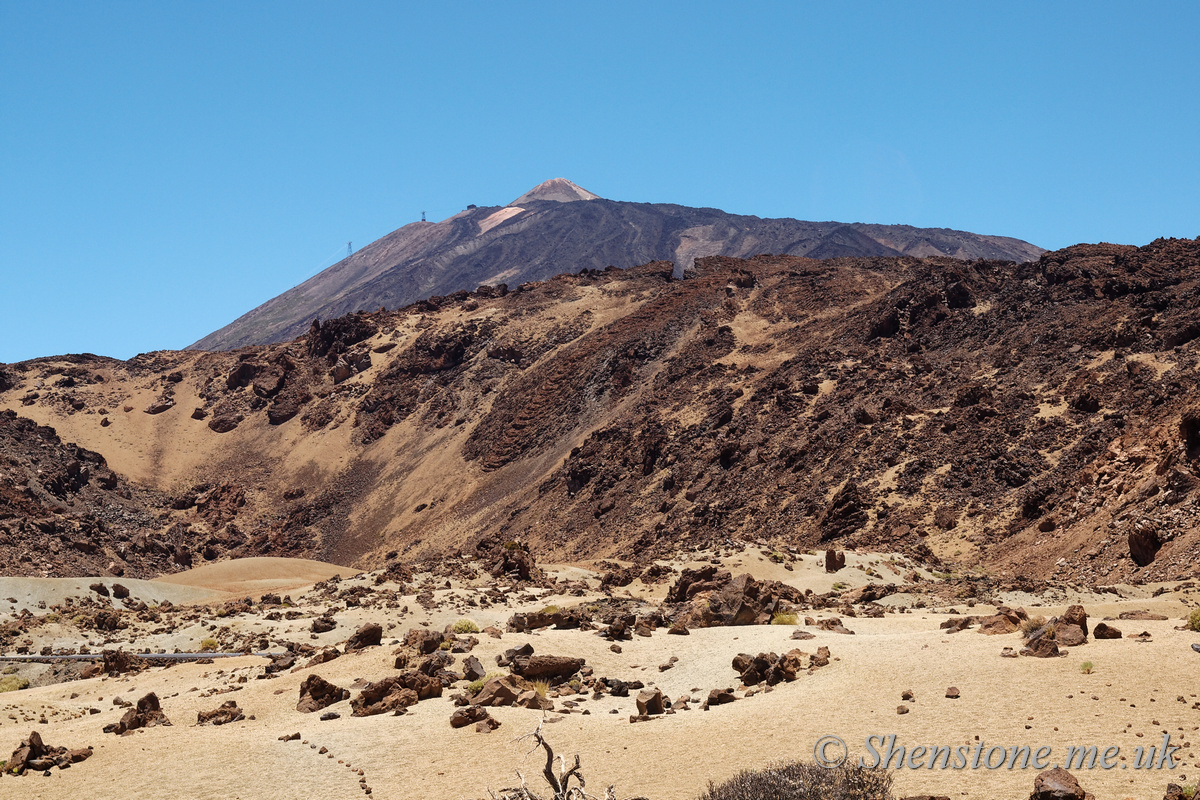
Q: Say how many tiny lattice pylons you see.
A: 2